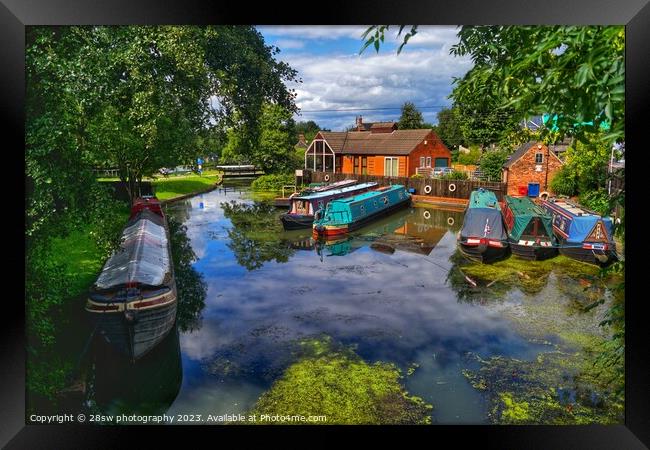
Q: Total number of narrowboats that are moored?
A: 7